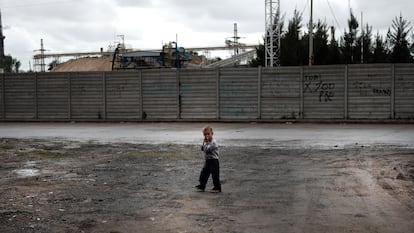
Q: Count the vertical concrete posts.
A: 11